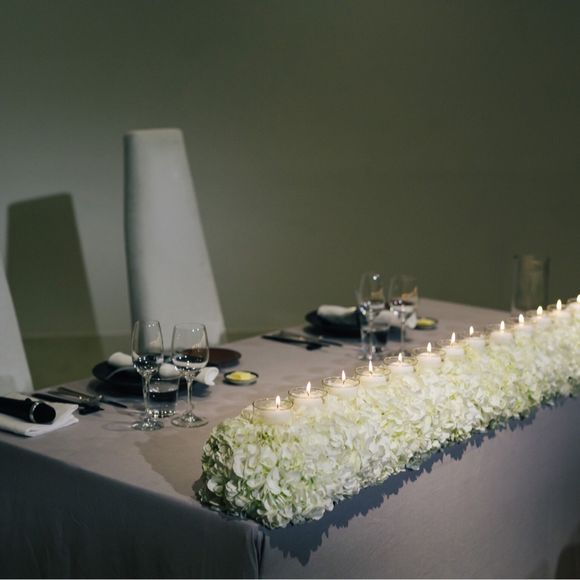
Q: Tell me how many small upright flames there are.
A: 13